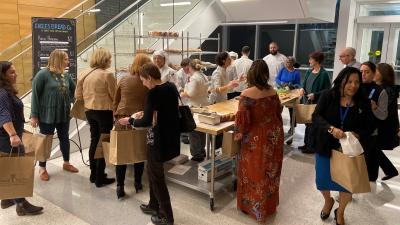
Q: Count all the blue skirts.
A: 1